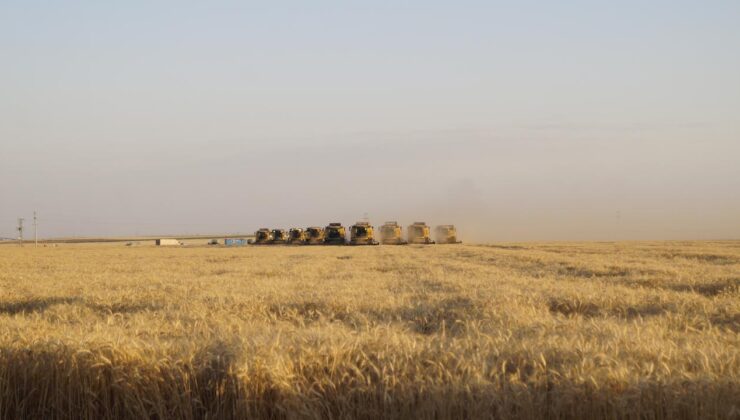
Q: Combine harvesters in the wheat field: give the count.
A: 9